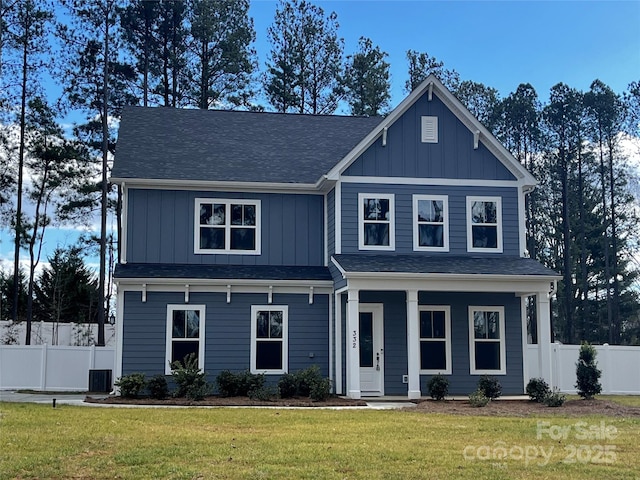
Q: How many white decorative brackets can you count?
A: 8